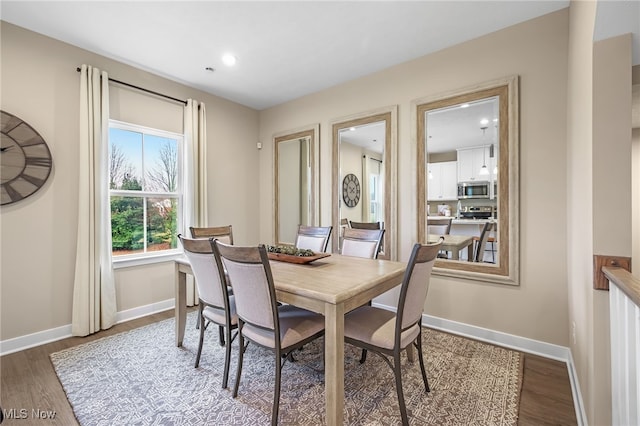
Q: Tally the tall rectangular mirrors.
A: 3